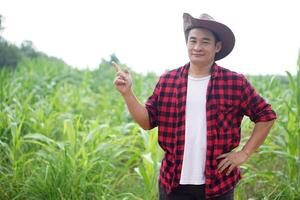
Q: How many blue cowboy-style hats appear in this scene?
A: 0